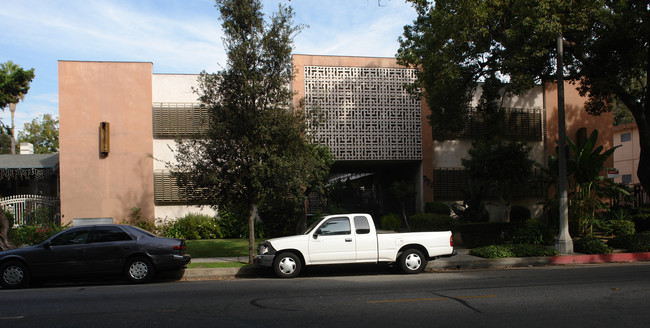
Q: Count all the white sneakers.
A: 0